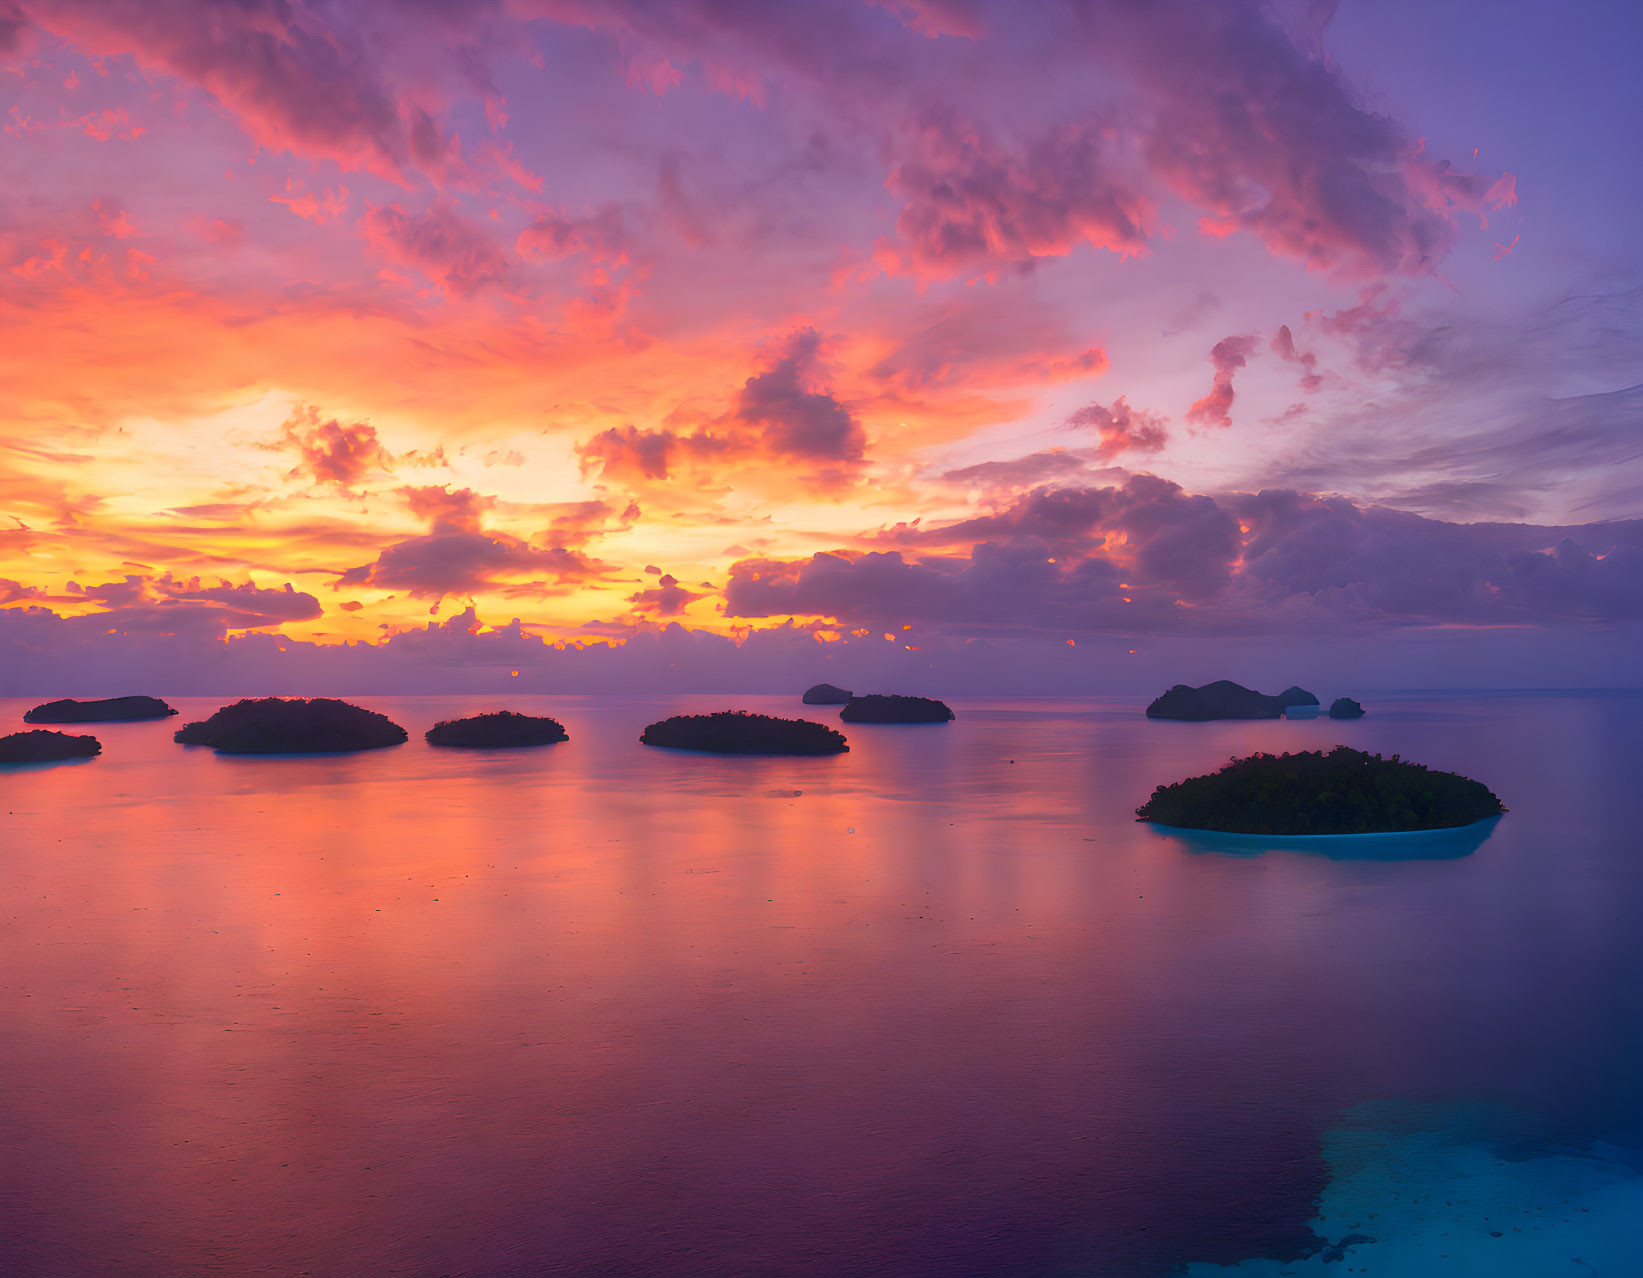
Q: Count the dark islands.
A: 10